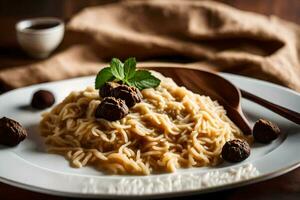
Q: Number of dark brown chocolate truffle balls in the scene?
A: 7